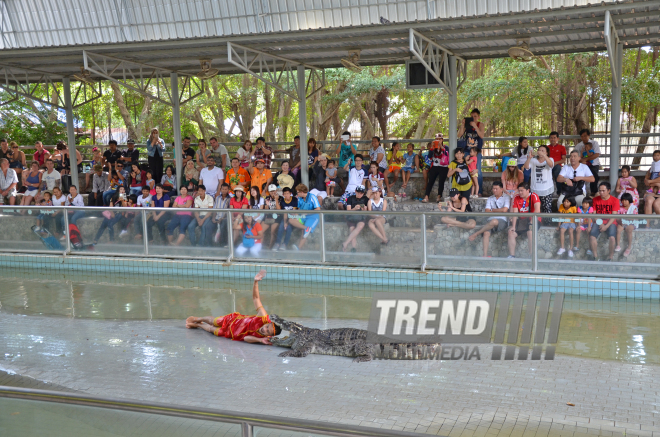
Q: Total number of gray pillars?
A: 5